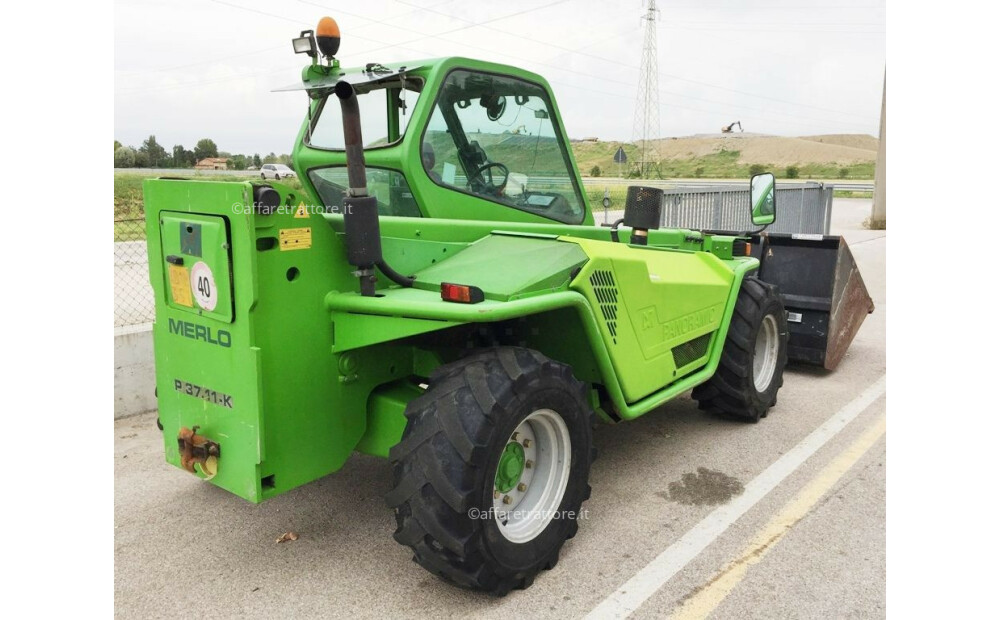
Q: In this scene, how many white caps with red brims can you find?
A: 0